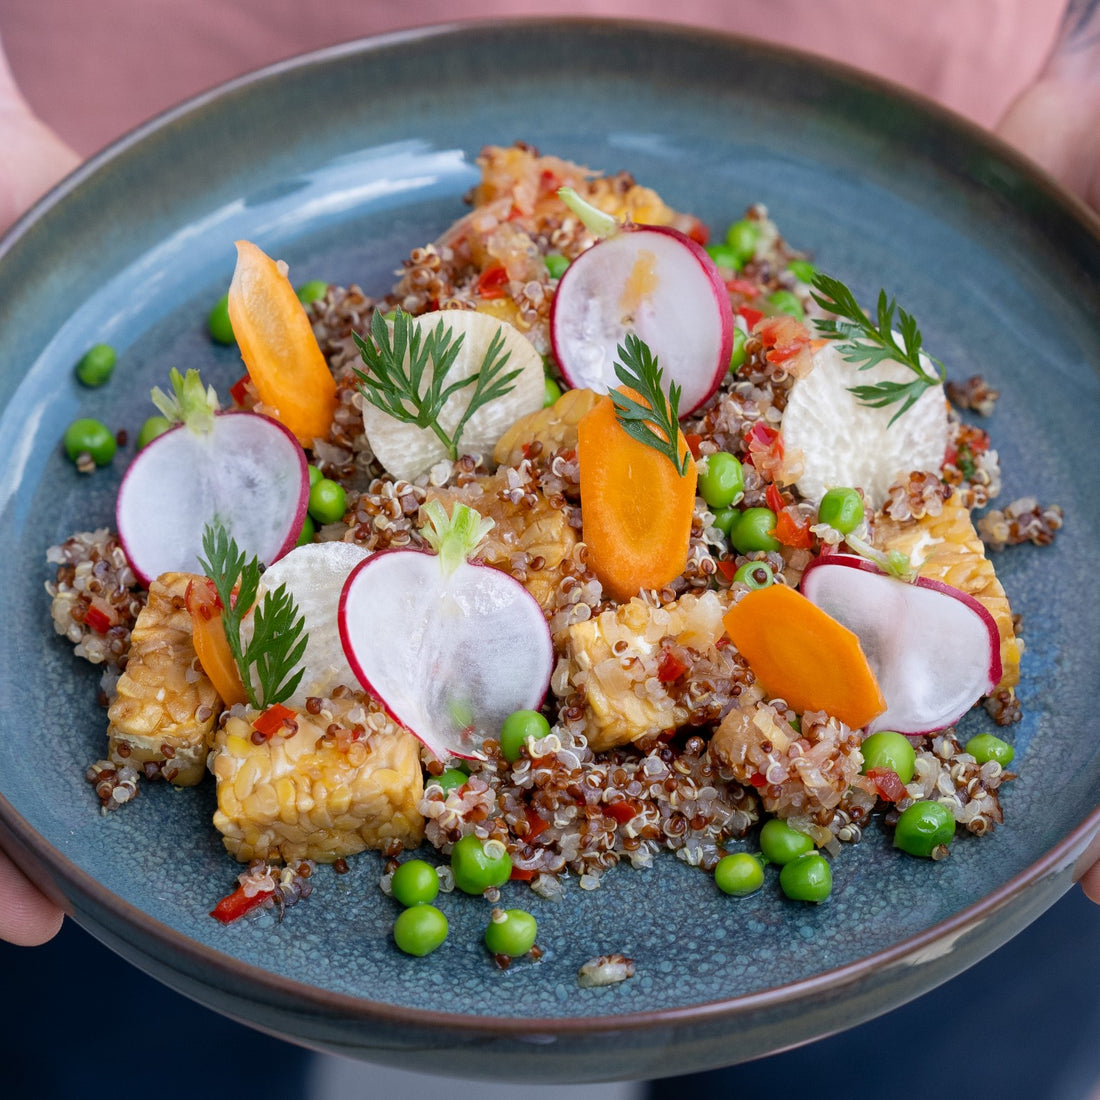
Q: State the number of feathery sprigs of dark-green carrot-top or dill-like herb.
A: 4